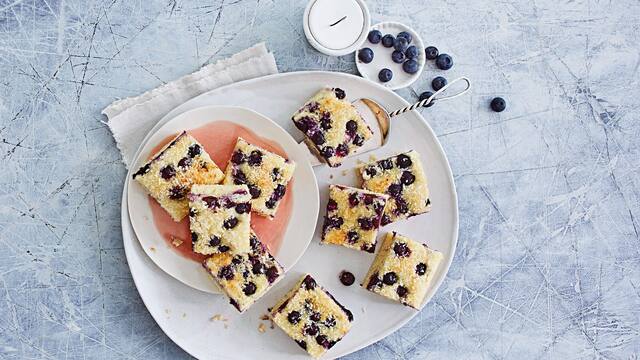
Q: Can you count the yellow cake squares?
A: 9